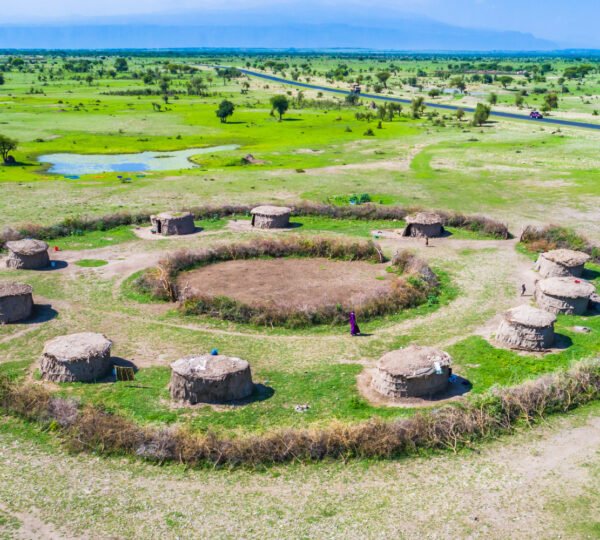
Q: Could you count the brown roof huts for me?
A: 11